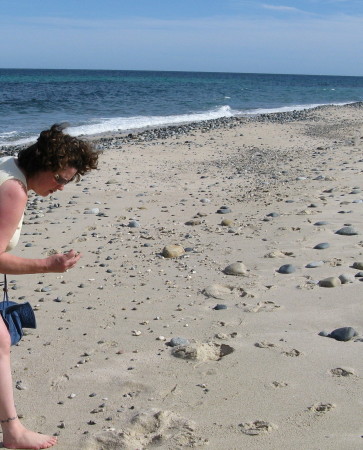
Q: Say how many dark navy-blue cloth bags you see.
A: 1